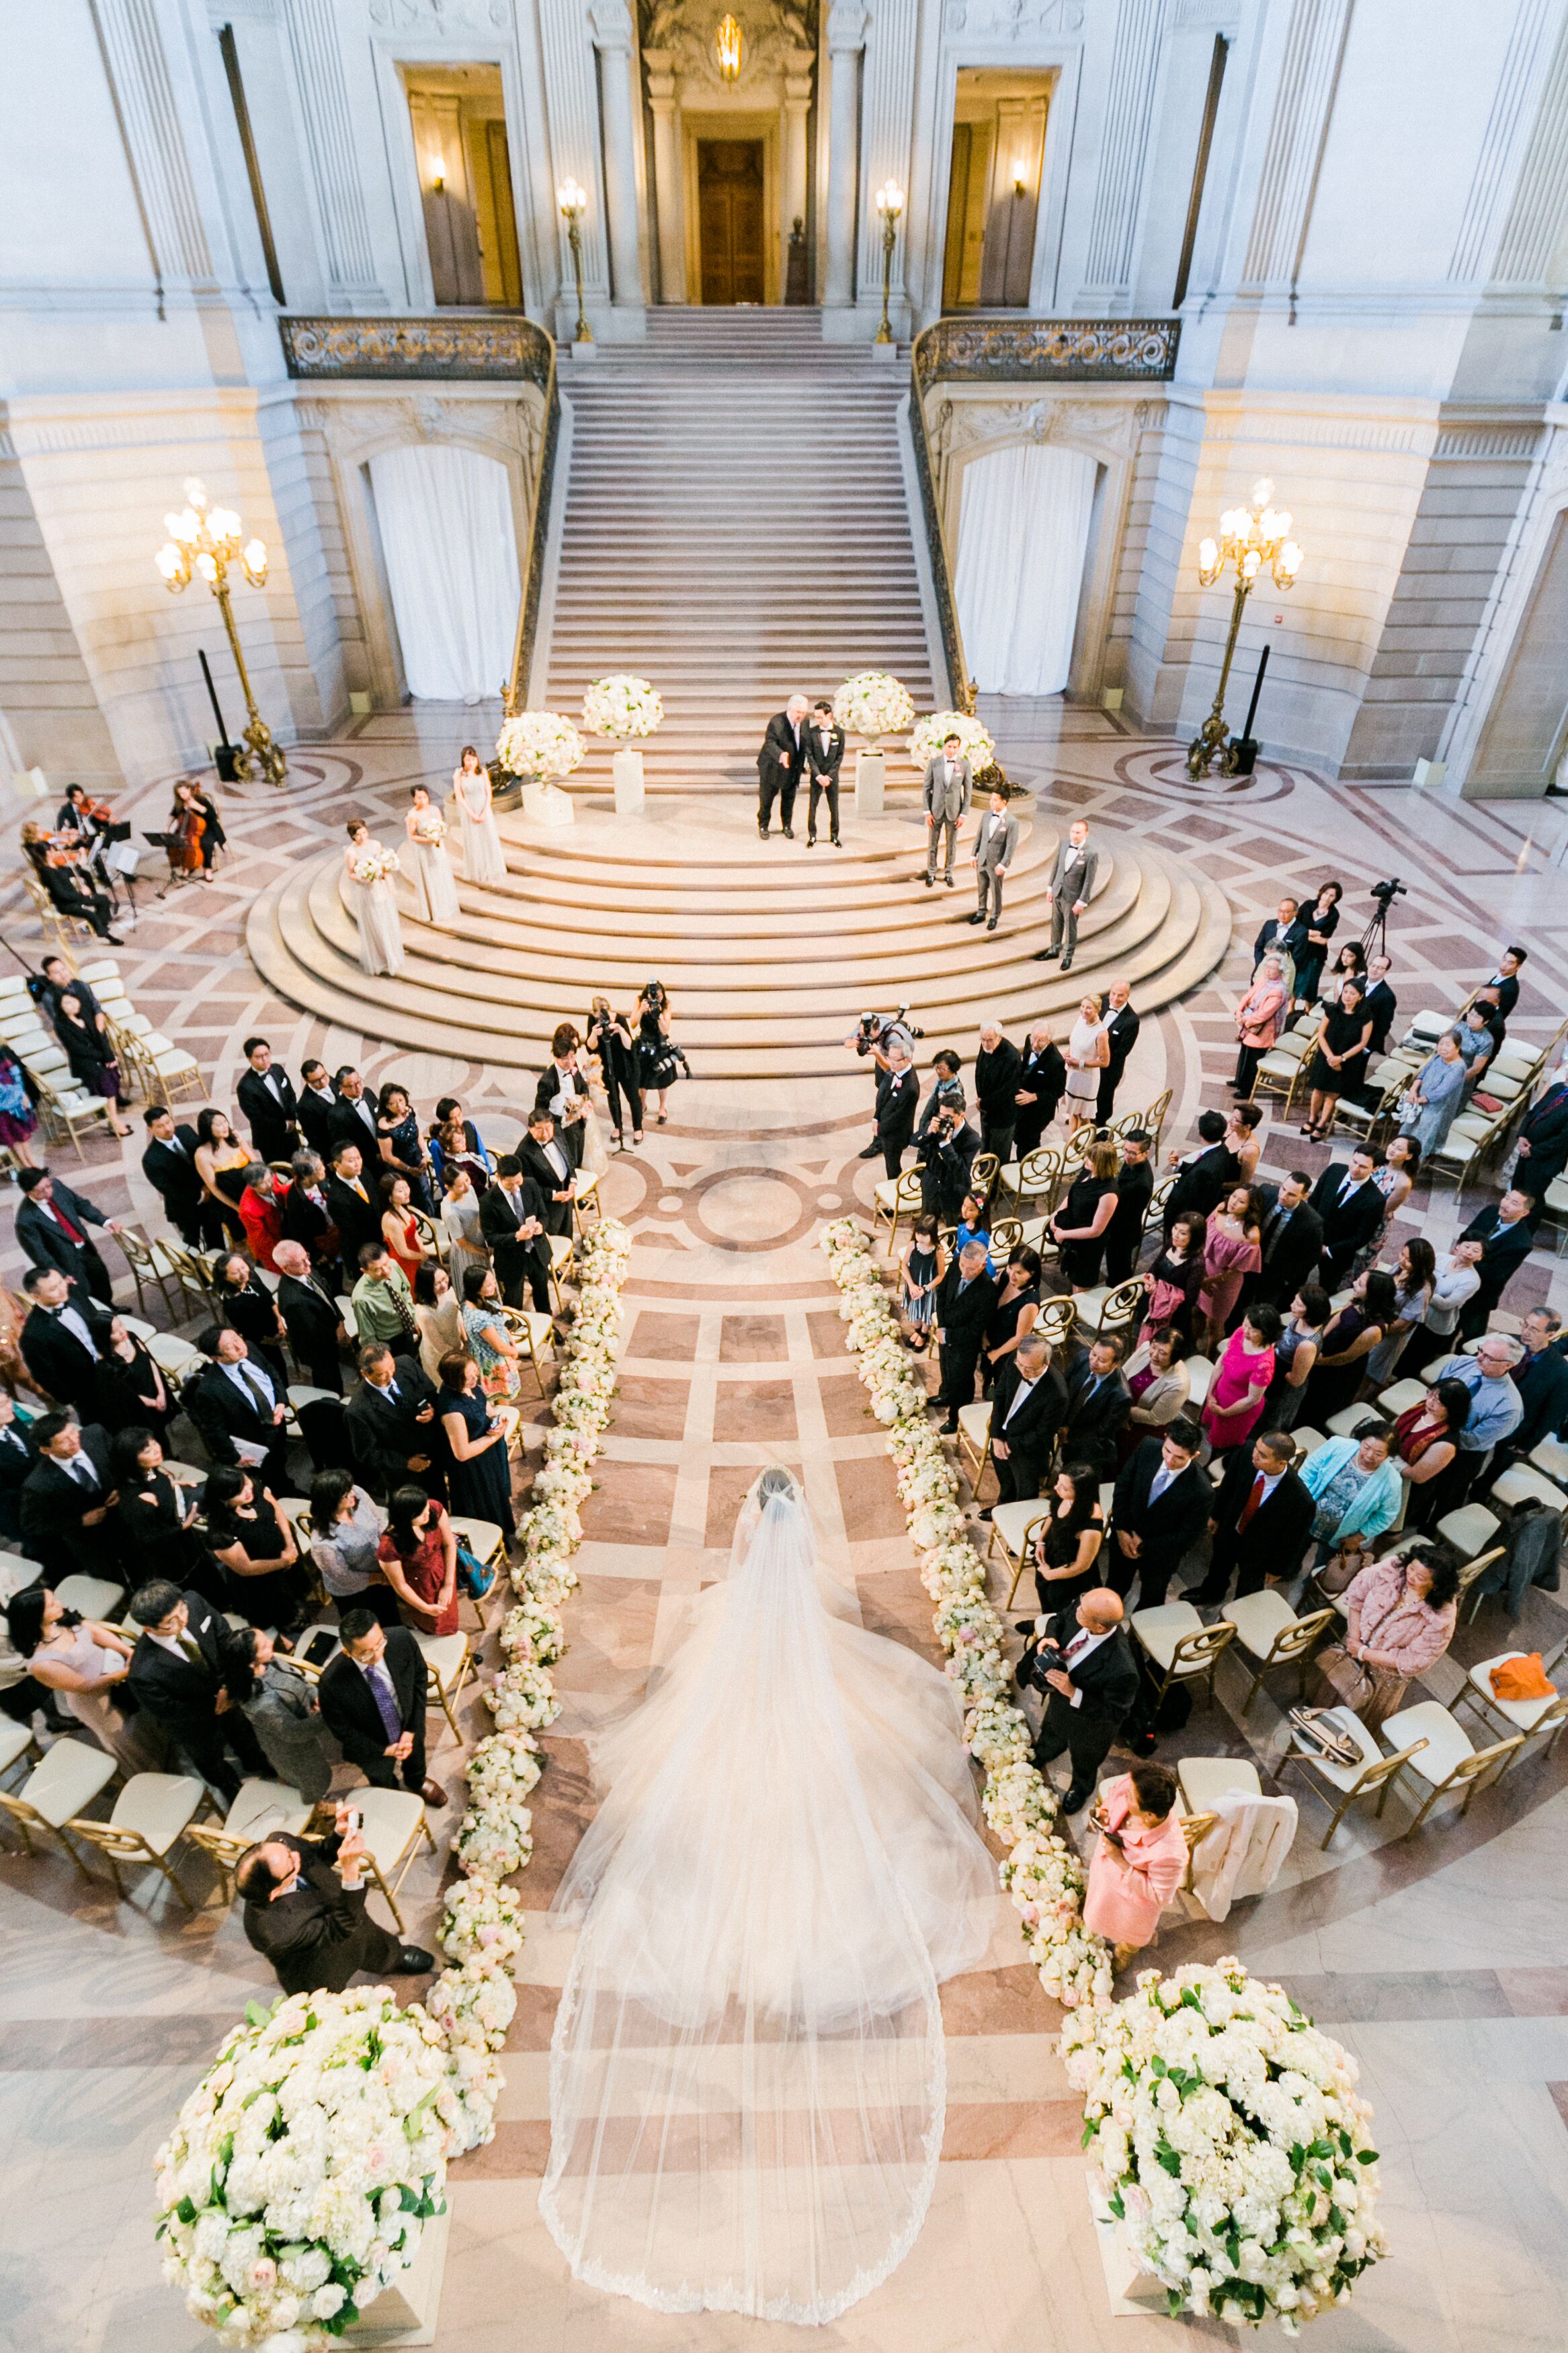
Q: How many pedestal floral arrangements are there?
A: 6